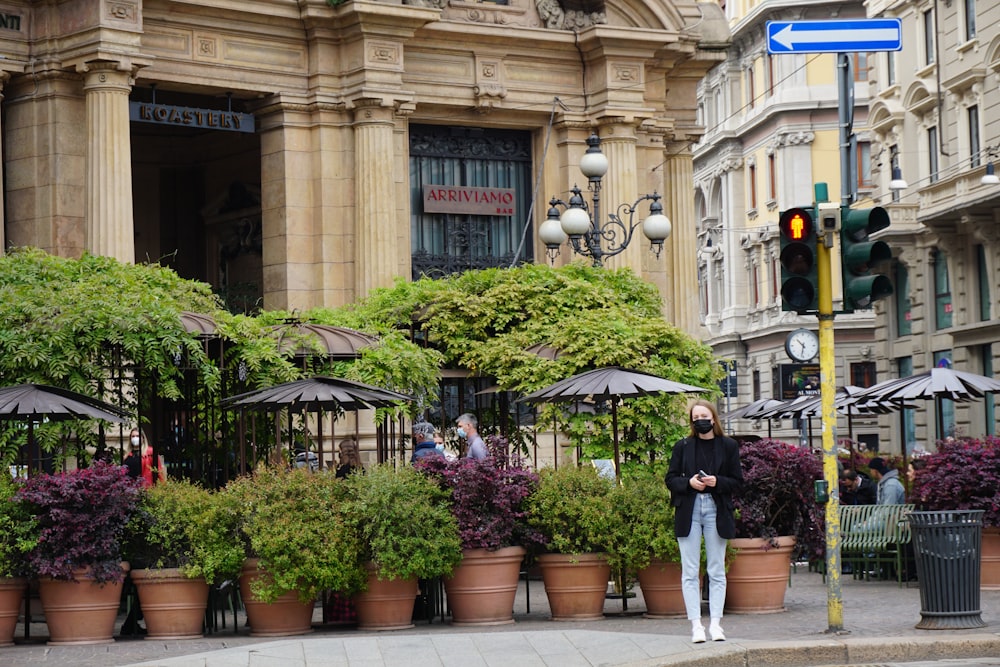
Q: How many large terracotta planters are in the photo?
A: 10